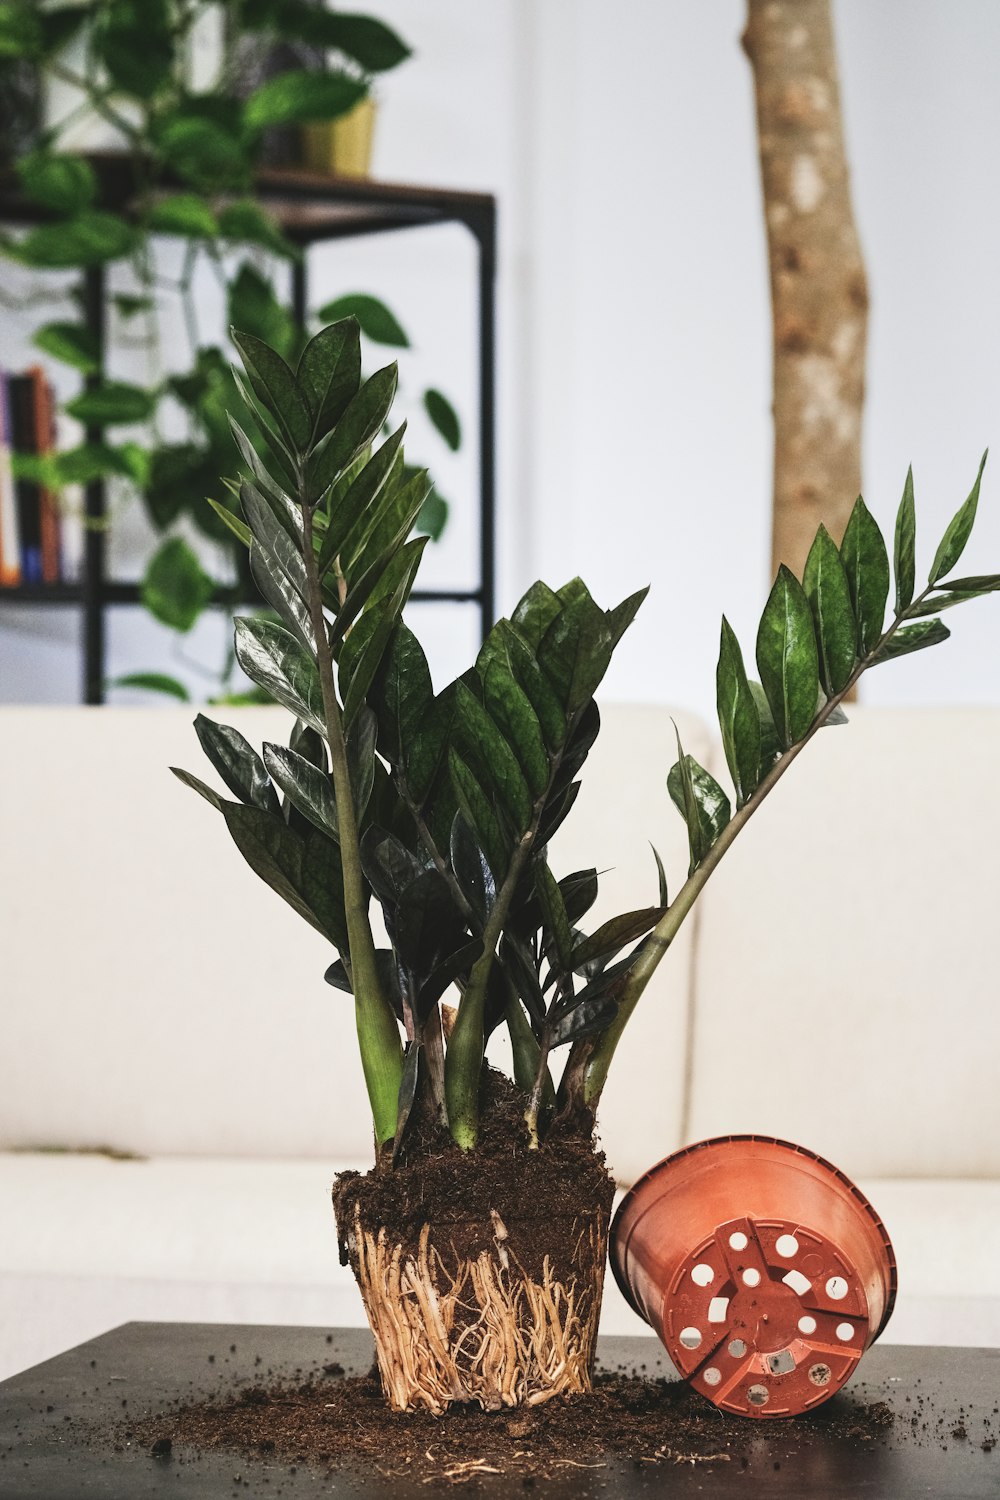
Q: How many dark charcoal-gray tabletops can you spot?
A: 1